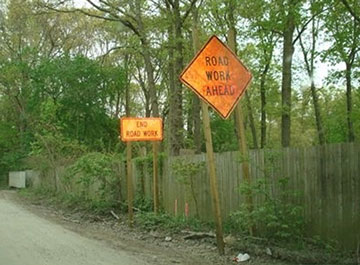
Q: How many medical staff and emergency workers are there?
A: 0